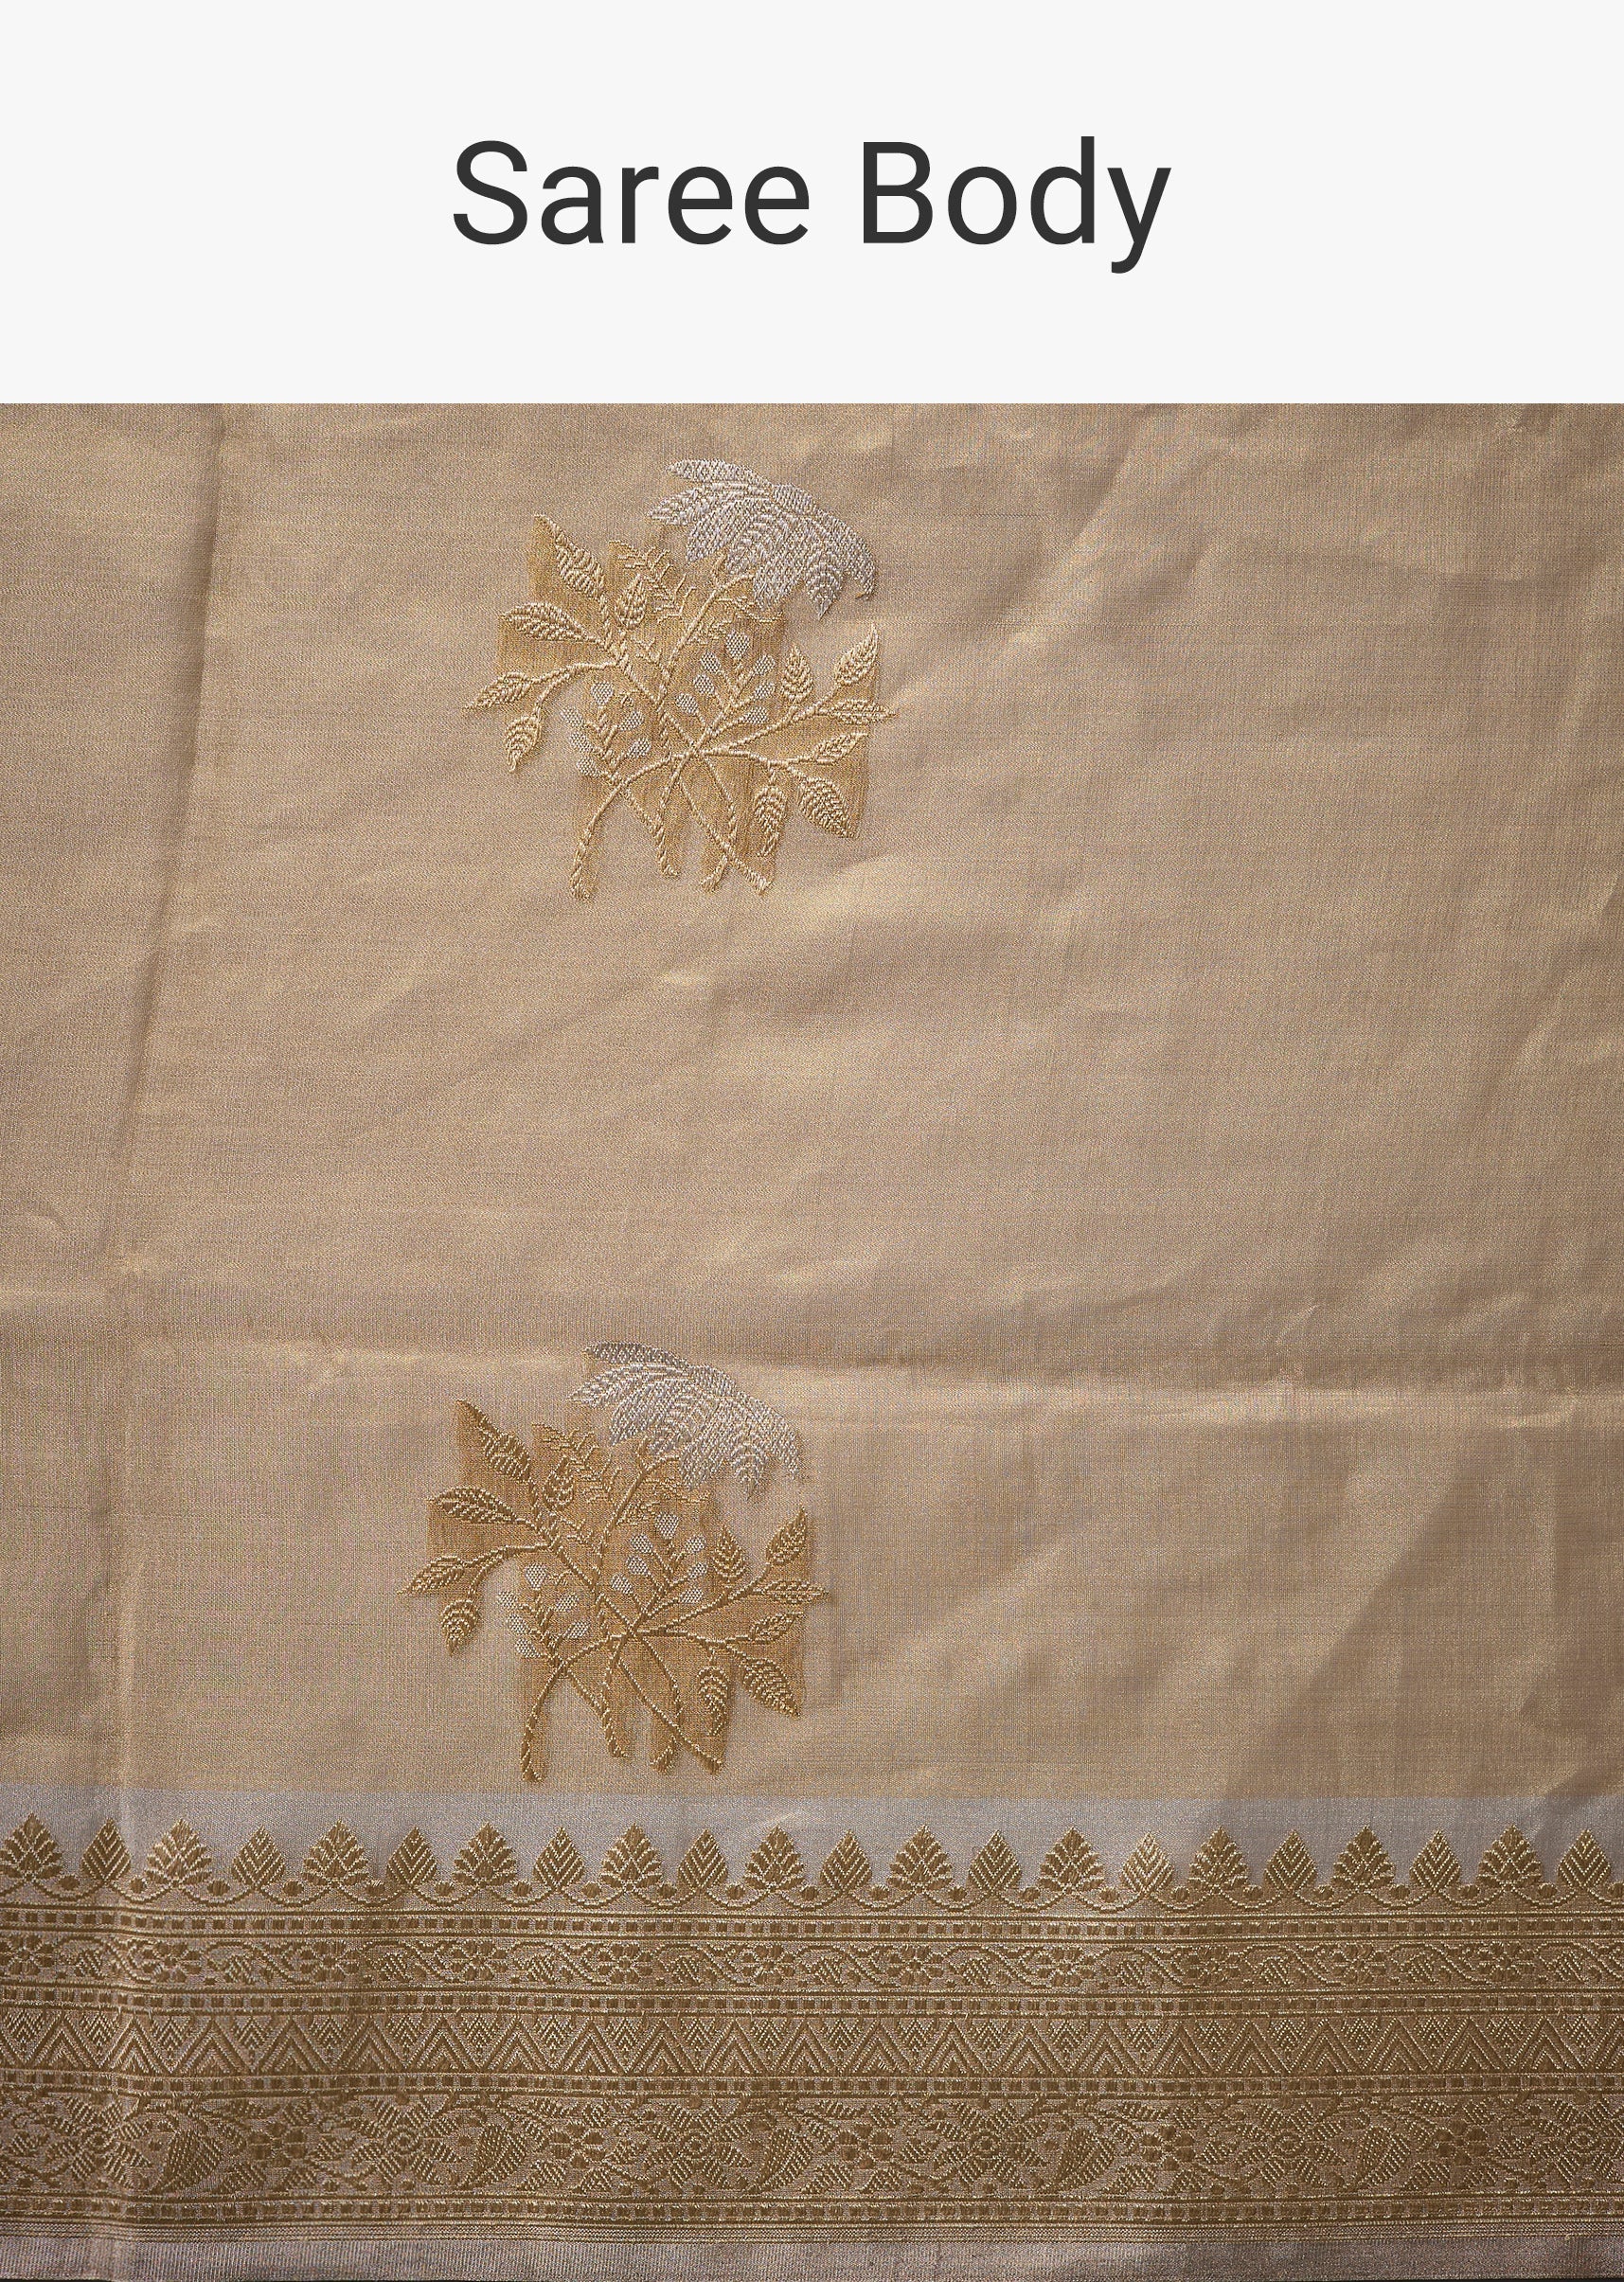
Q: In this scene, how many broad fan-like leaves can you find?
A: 2